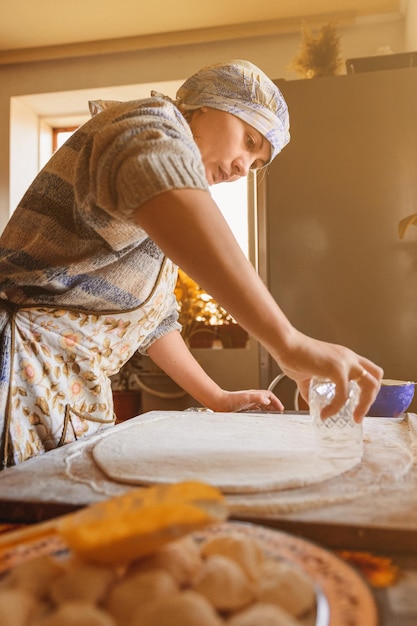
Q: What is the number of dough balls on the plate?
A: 11